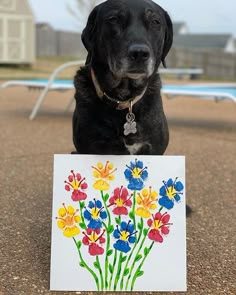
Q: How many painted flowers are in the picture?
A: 11